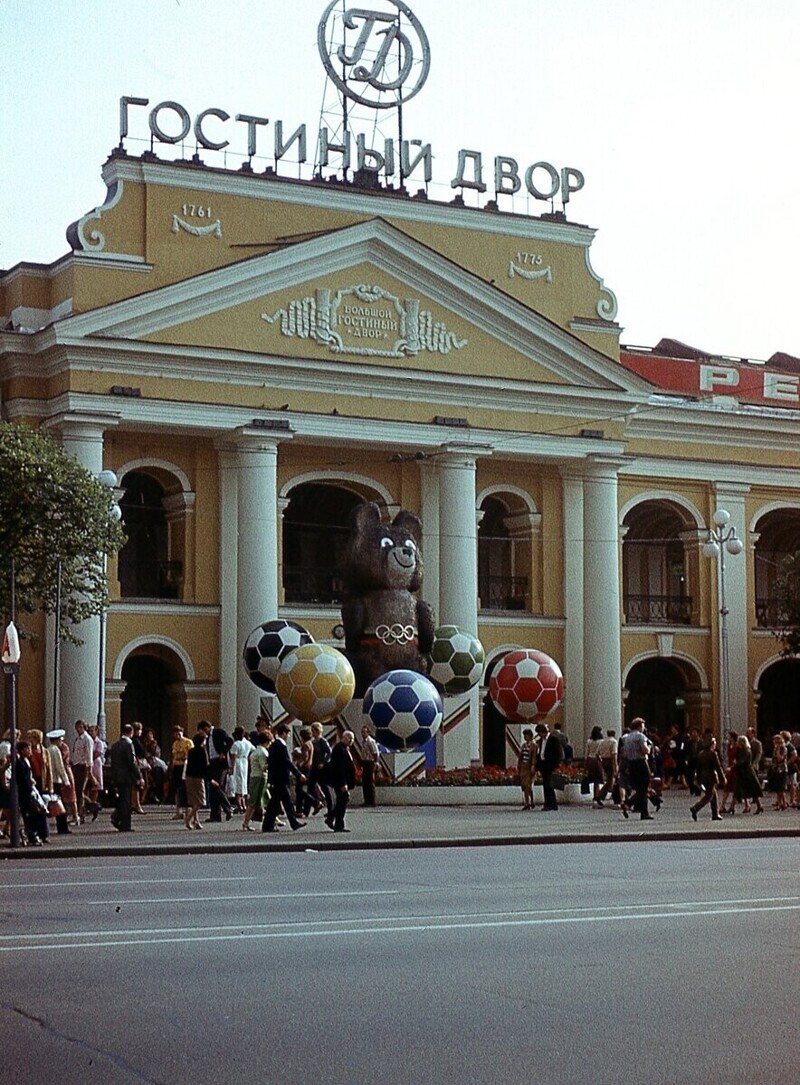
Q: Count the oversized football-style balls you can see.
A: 5